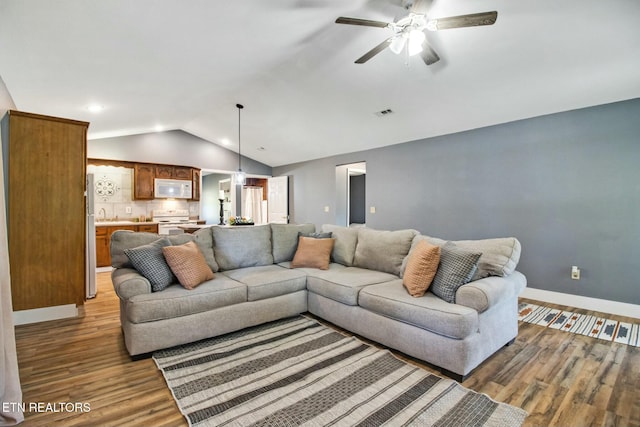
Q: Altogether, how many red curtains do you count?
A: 0